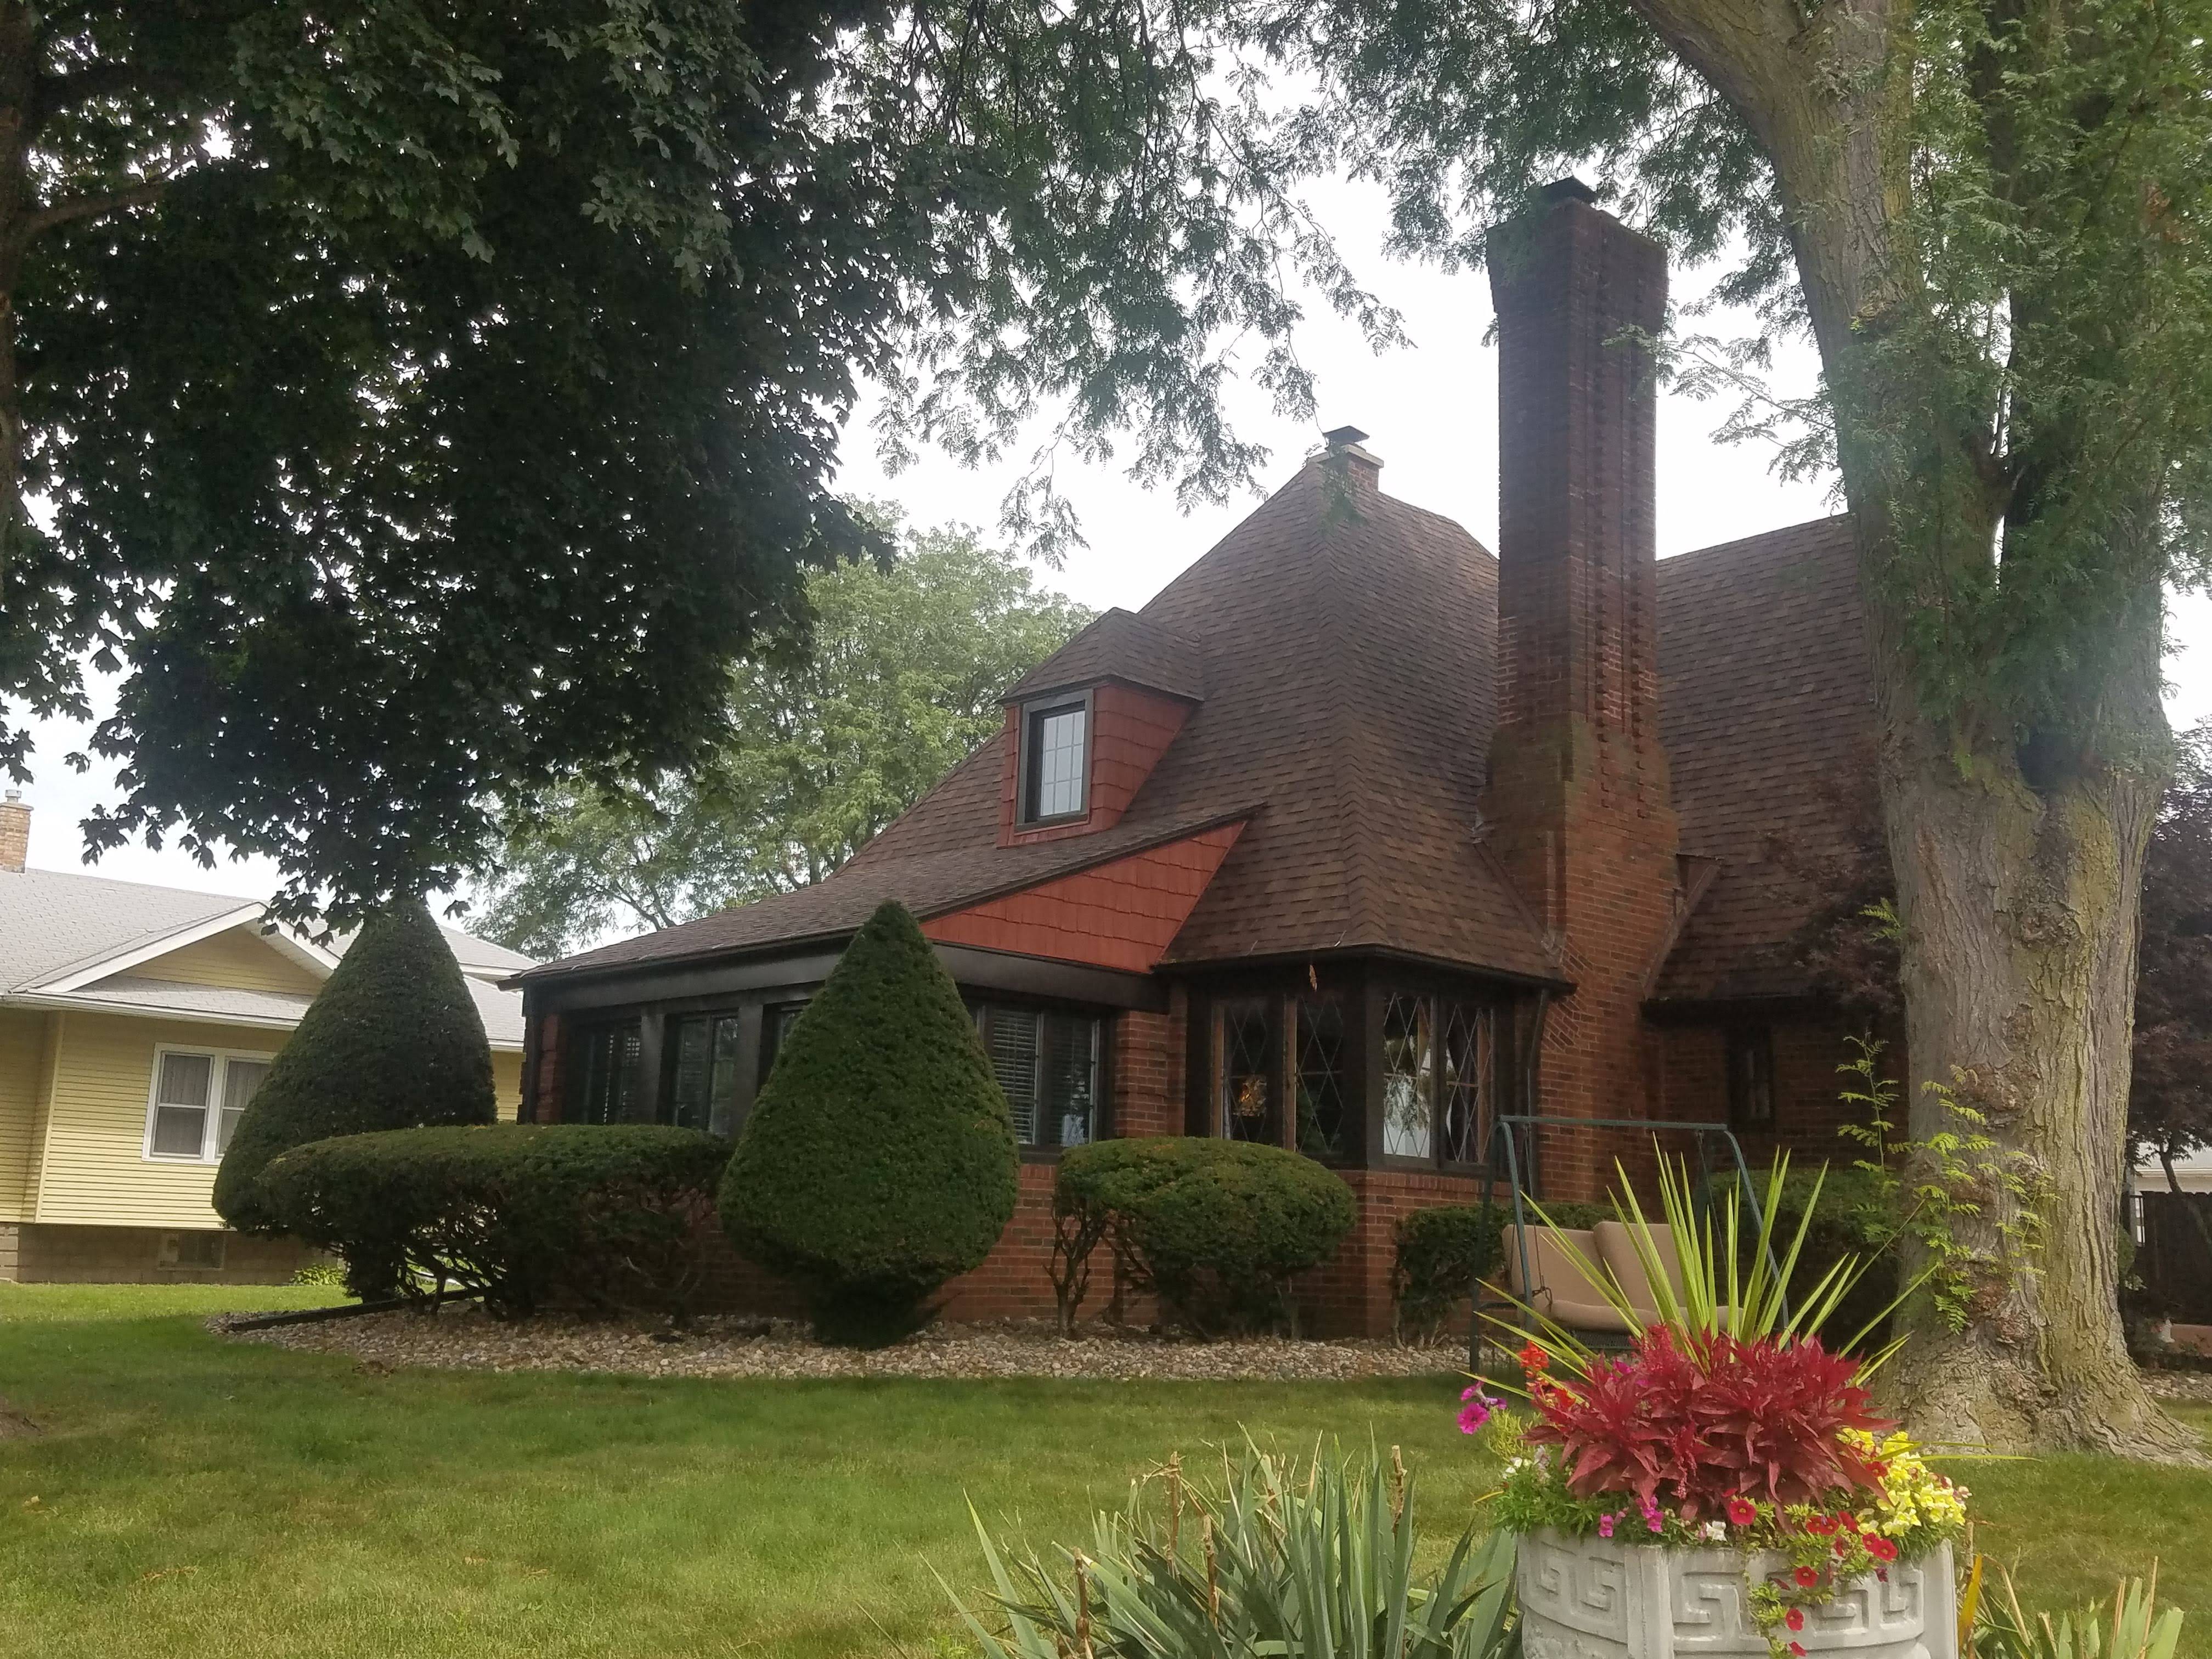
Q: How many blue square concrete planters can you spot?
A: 0